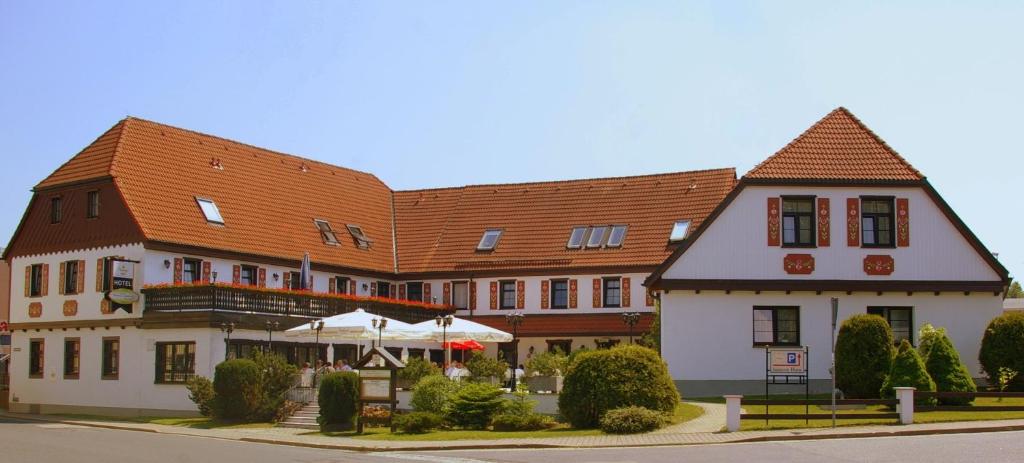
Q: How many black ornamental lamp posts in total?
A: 7